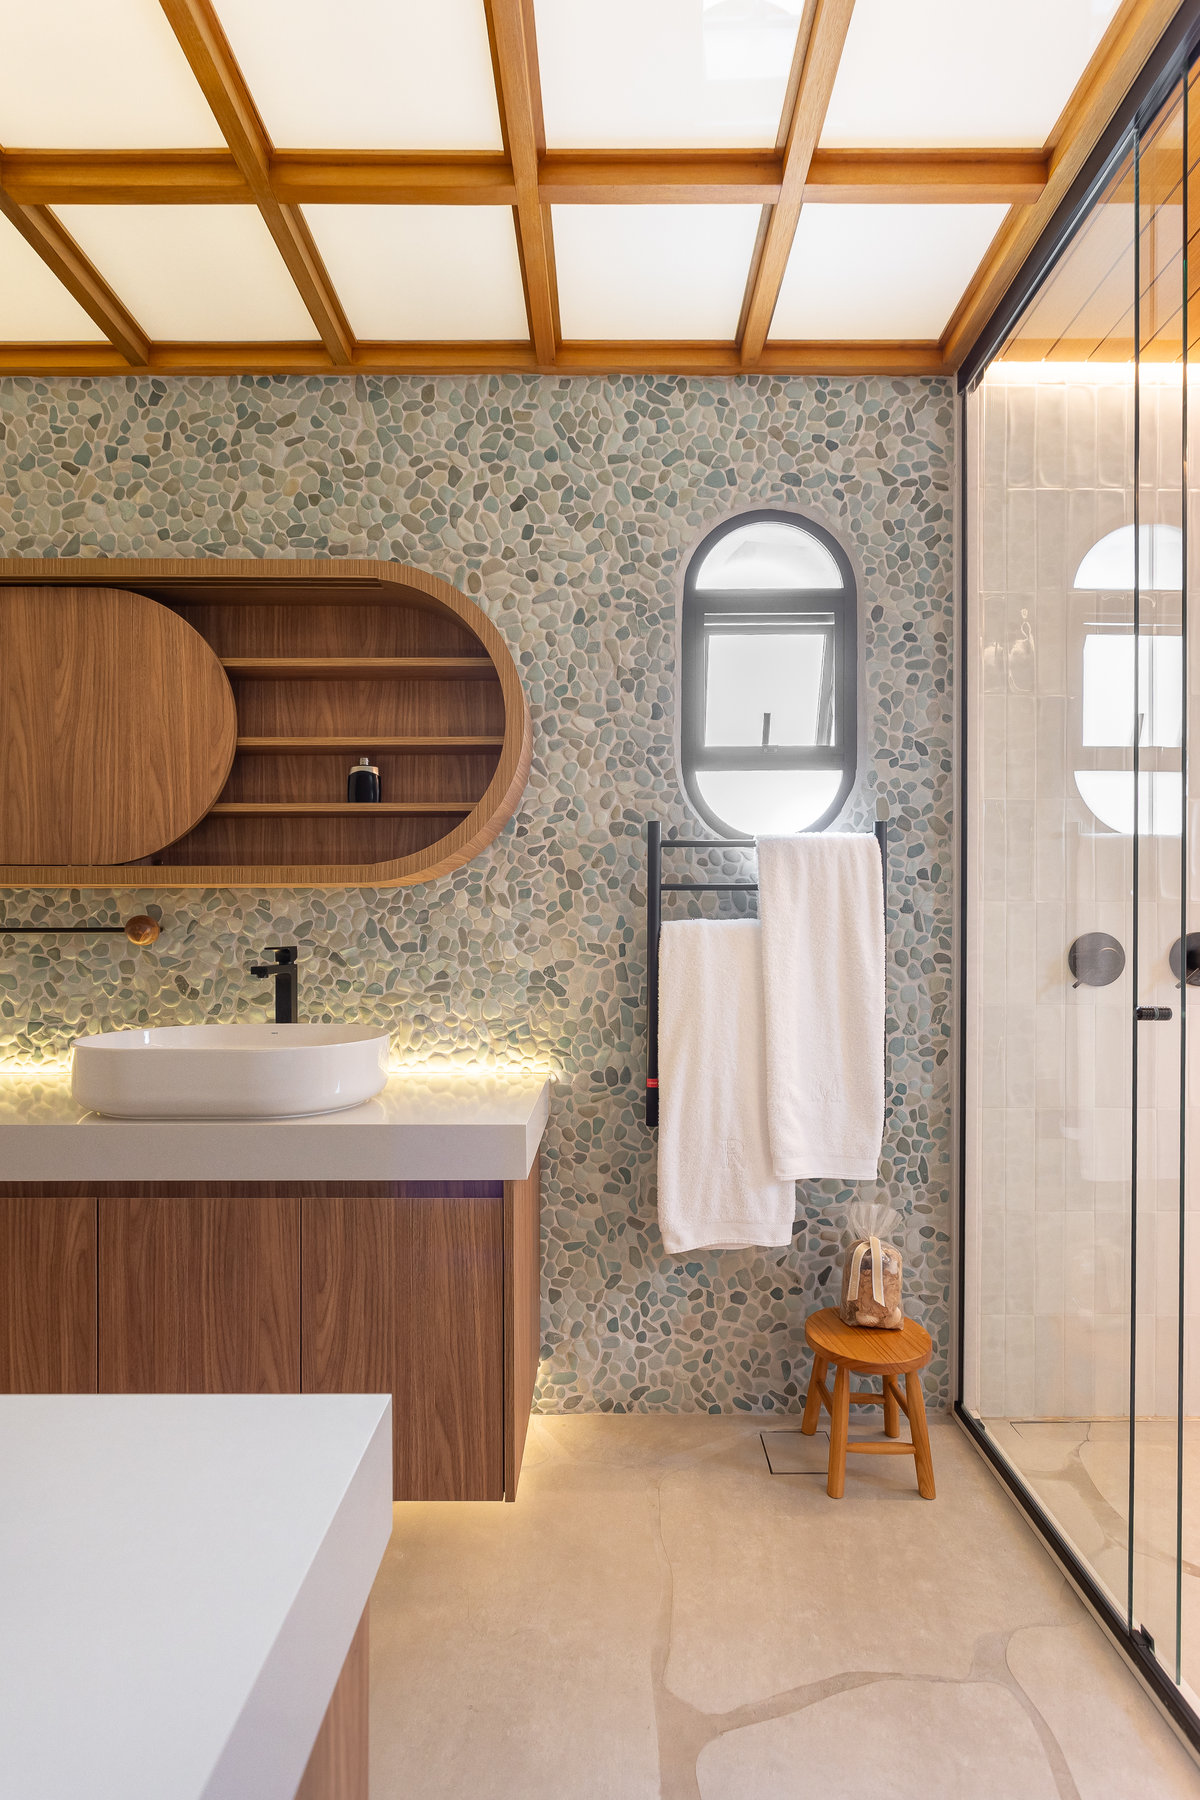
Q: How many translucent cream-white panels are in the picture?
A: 9